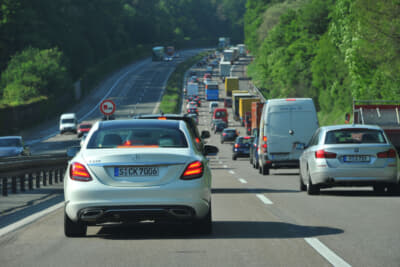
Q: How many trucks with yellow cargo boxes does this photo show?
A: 3